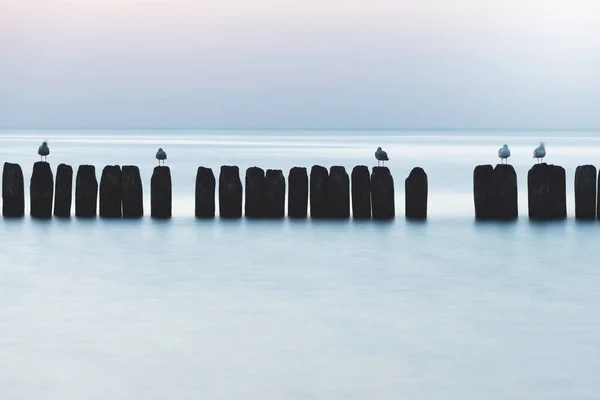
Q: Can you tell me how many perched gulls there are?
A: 5